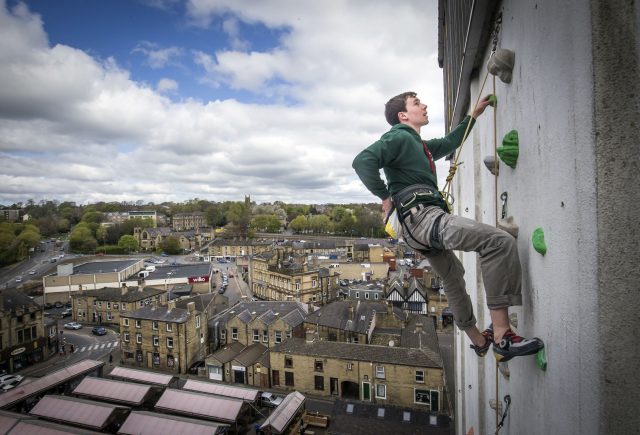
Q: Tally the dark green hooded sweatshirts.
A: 1